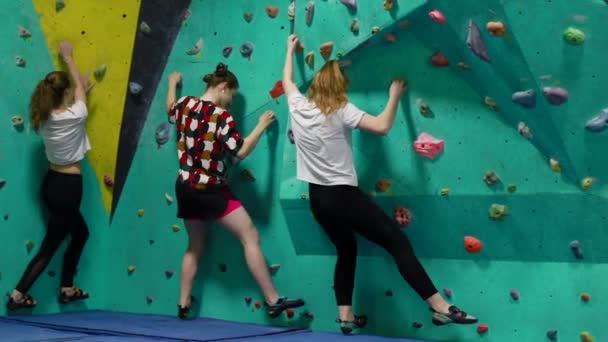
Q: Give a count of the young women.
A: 3